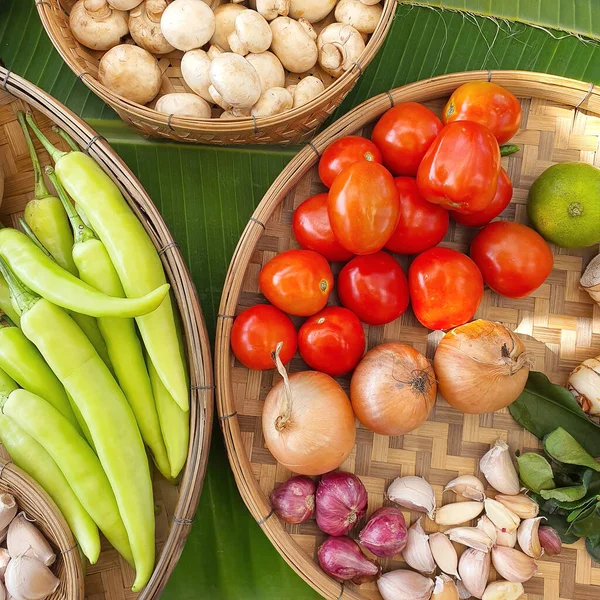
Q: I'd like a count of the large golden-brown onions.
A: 3